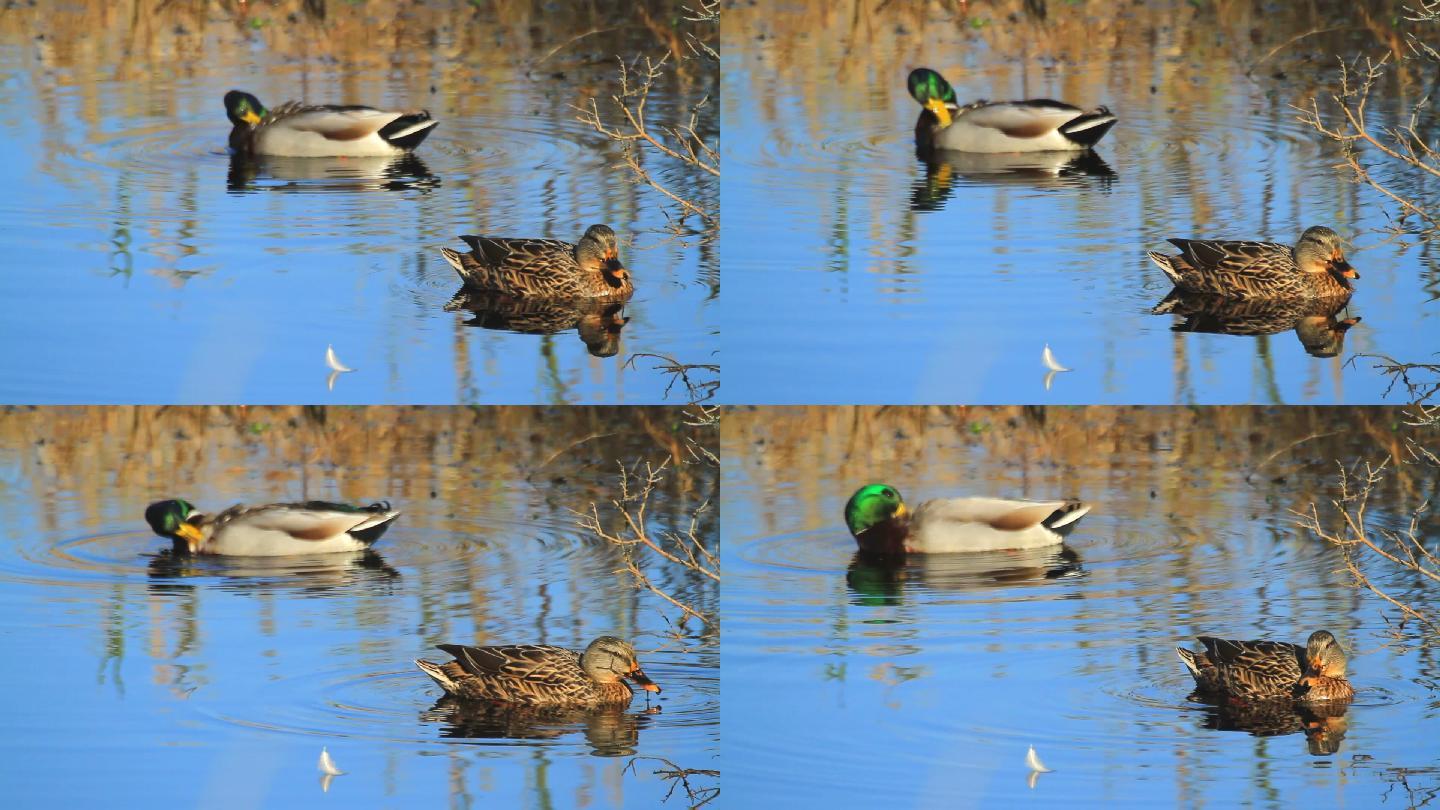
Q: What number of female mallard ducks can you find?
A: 4